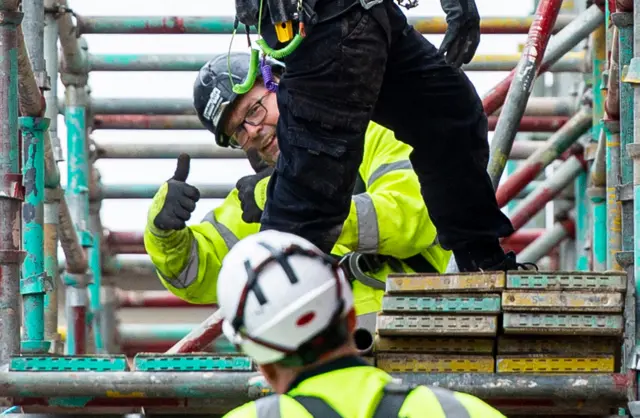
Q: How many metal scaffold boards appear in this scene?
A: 12